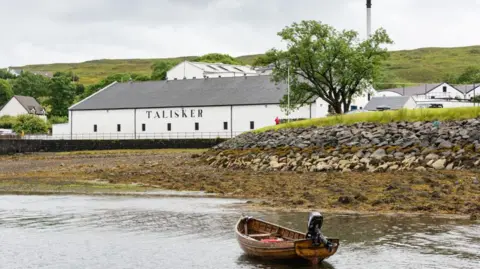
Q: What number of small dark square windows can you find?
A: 7